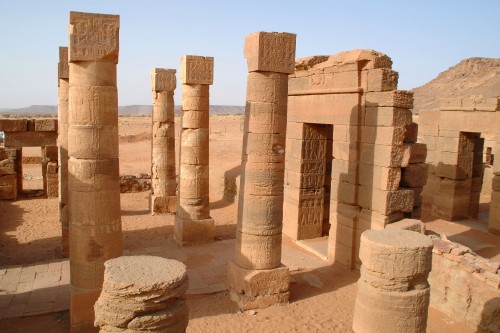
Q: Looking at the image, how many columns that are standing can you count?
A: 5